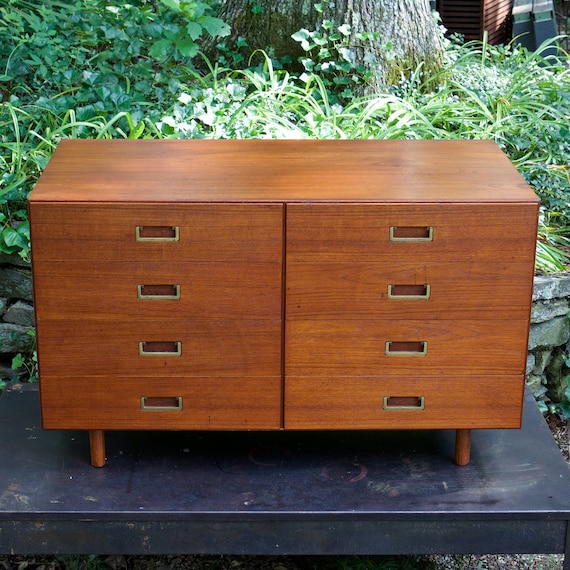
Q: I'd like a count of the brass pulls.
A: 8